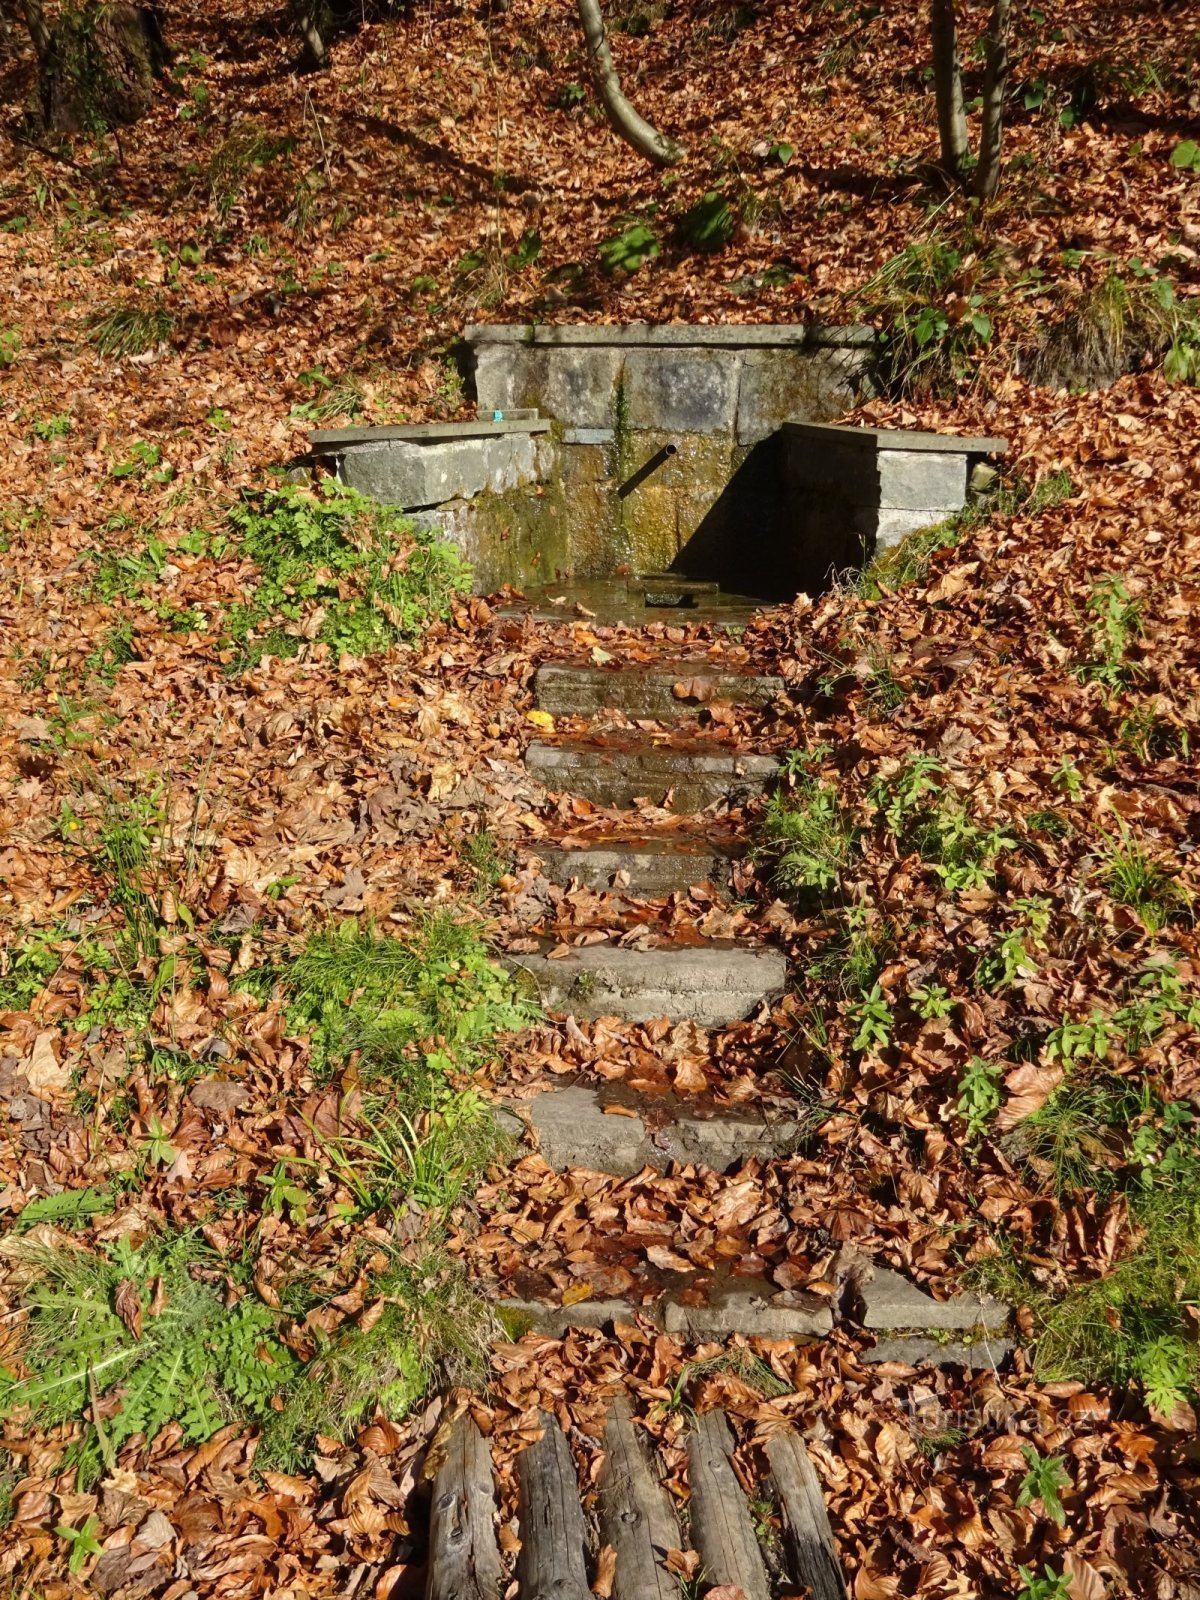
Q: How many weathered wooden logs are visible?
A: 5